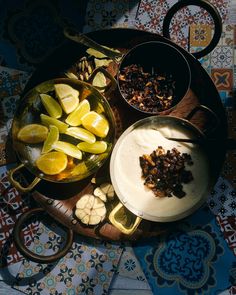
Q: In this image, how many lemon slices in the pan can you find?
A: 11